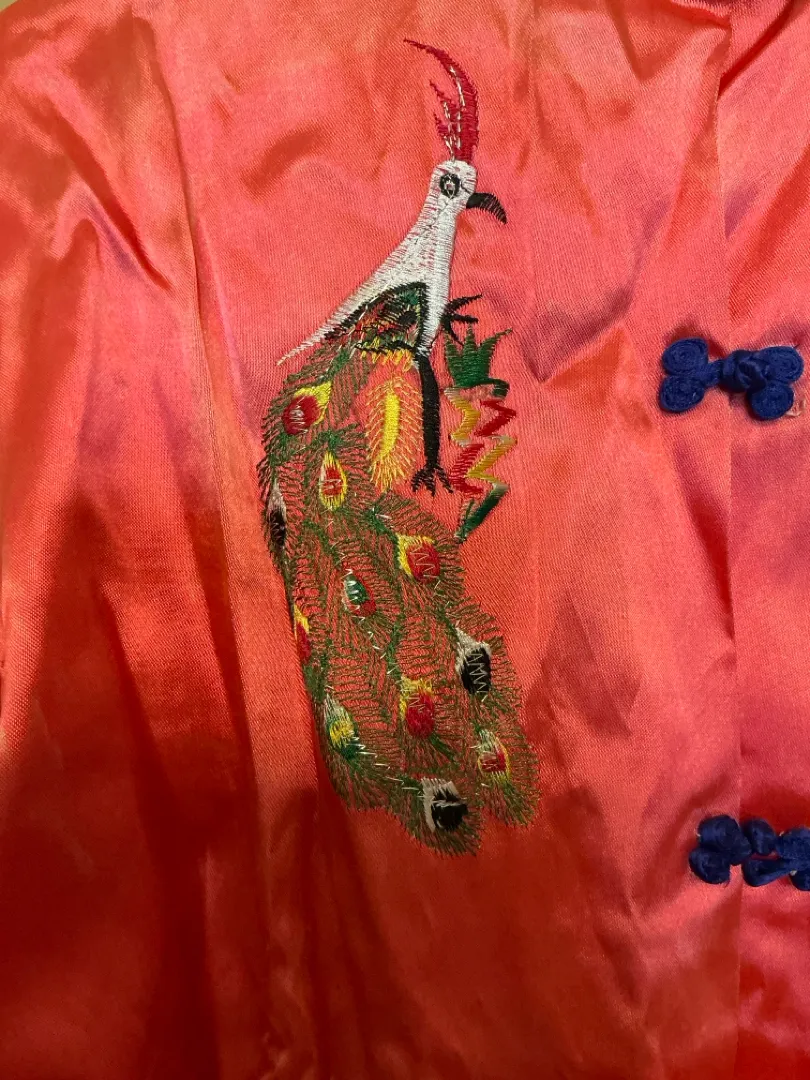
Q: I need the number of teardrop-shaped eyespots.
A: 11